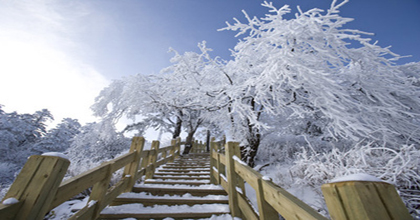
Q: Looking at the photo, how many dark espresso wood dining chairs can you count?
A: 0